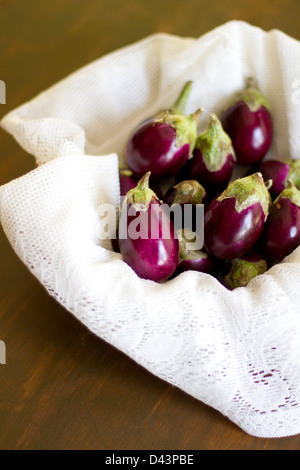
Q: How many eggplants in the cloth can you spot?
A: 12